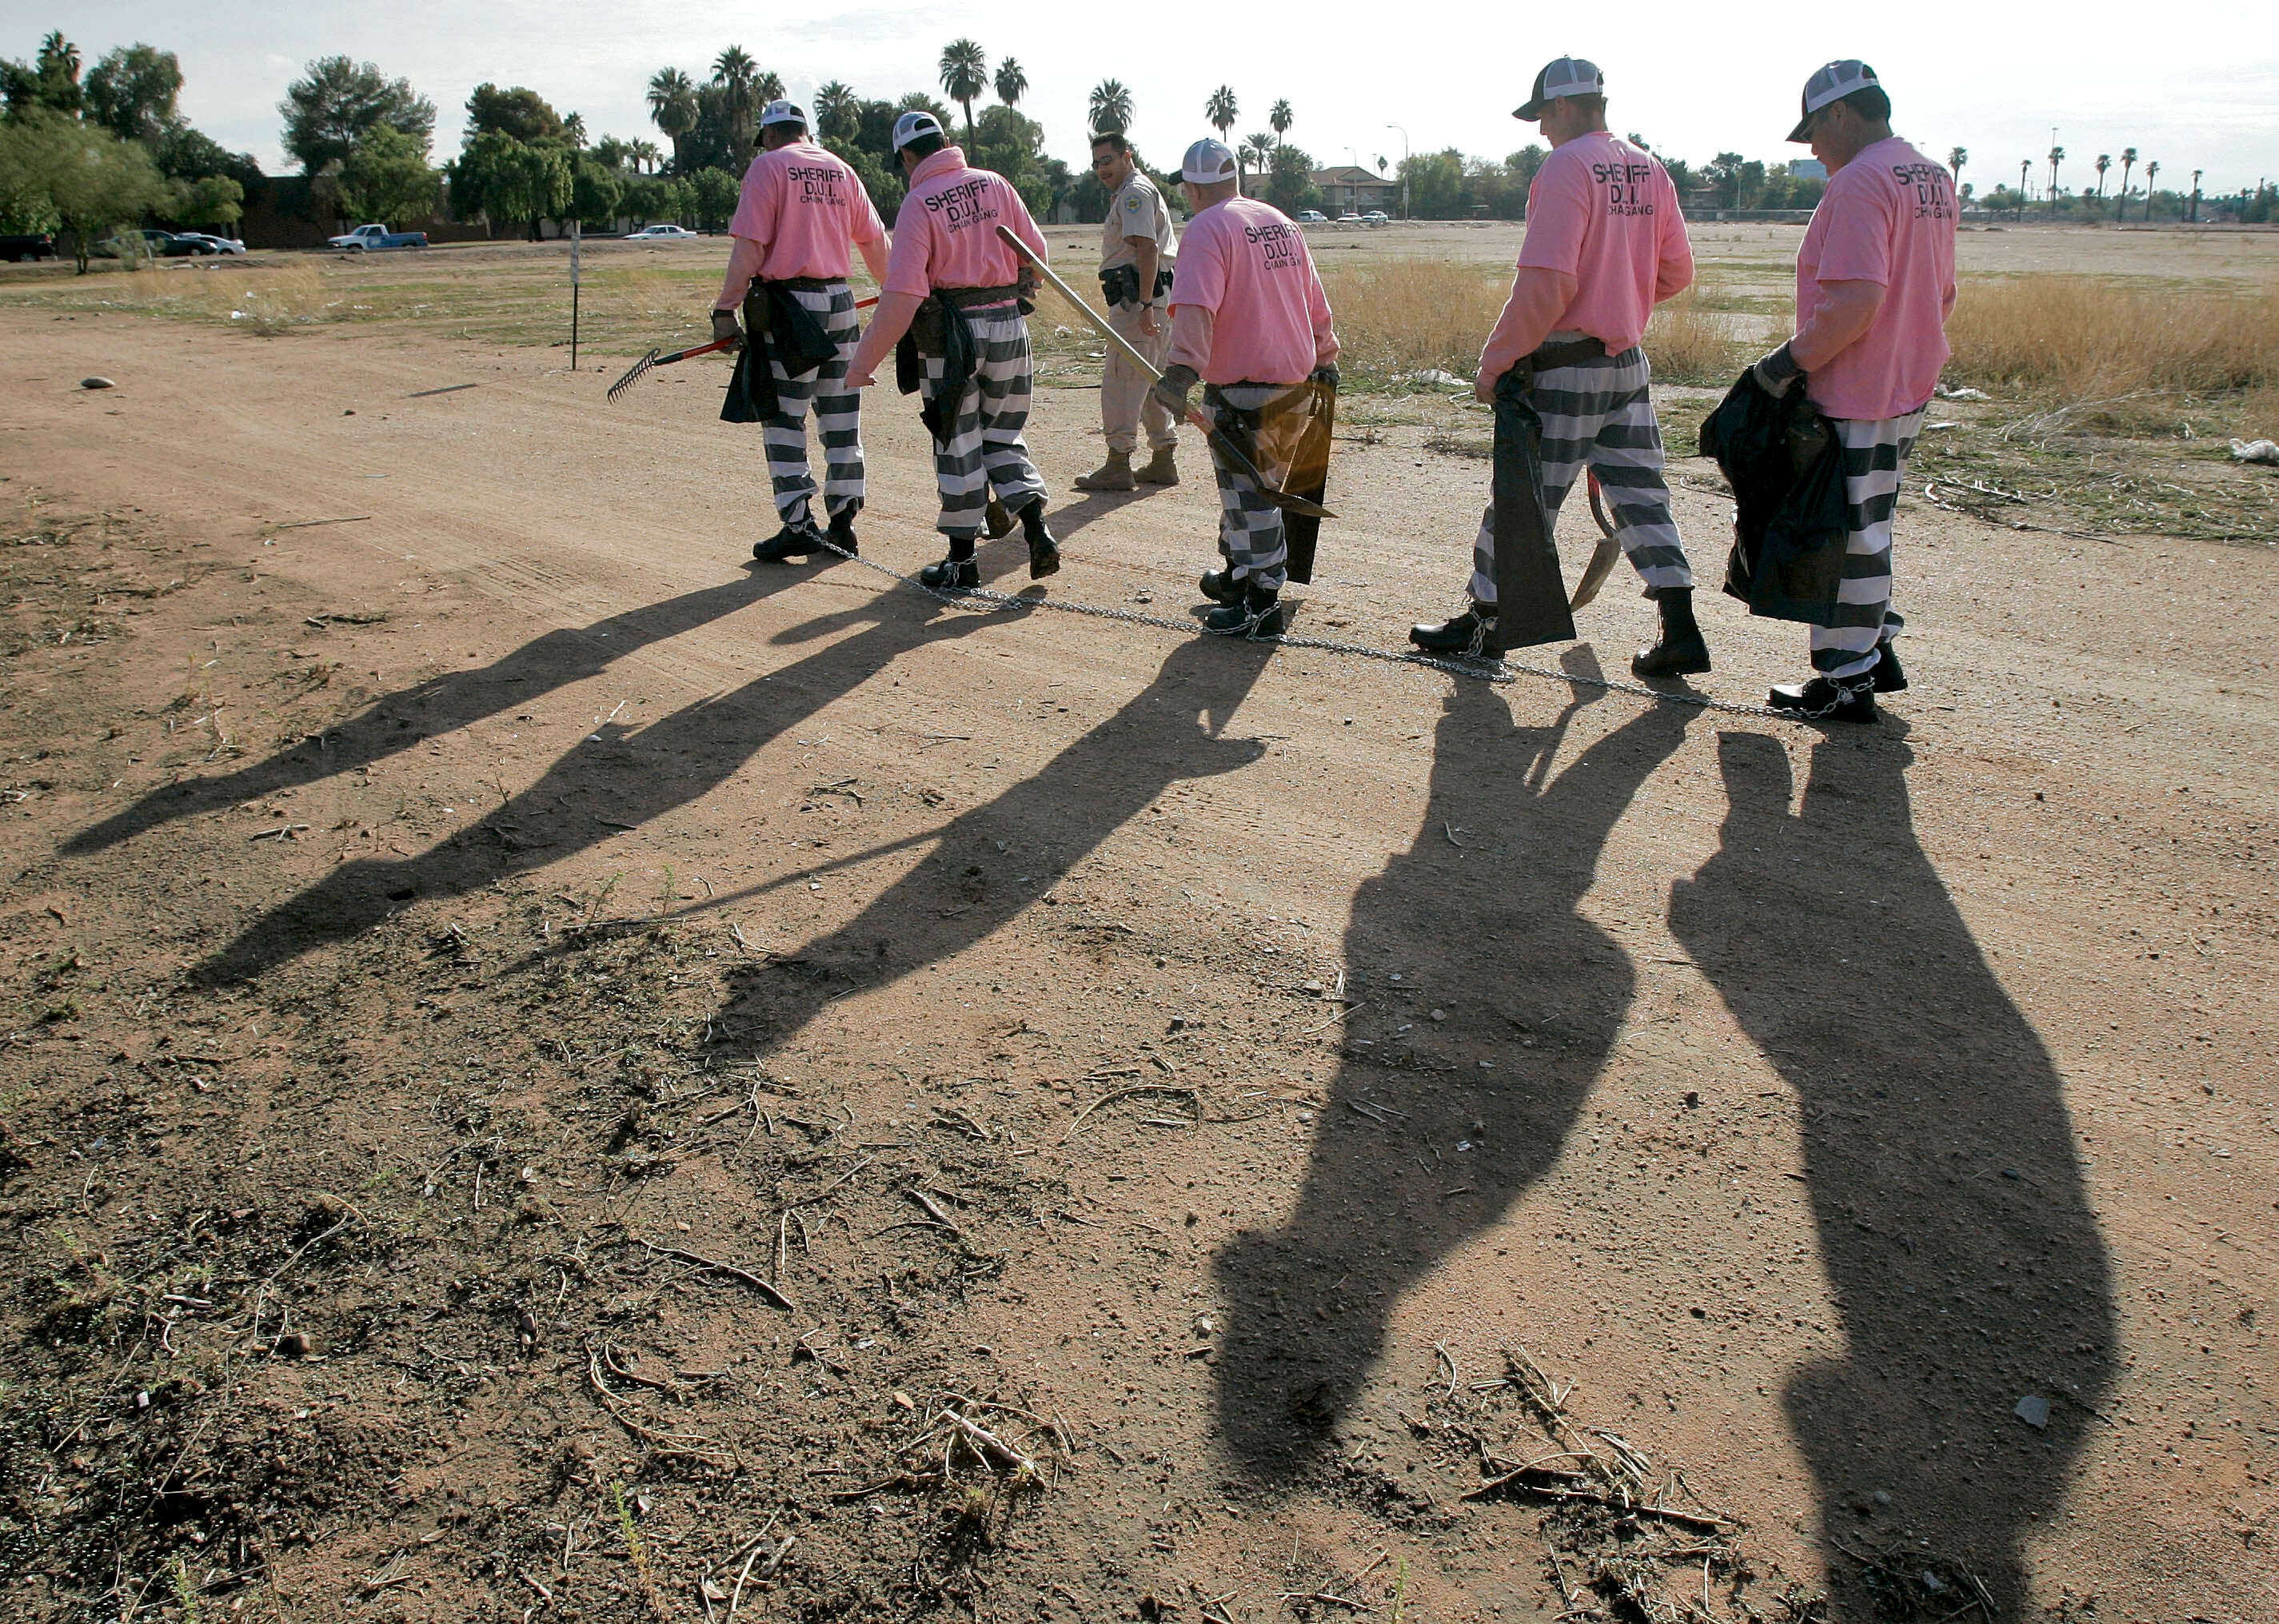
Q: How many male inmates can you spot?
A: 5